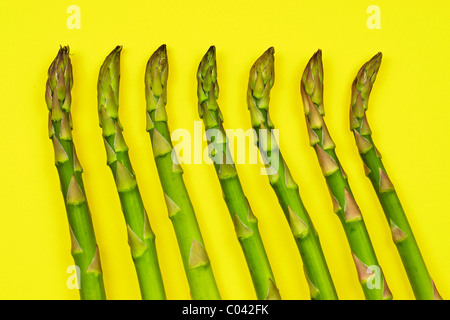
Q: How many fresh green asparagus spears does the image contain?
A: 7